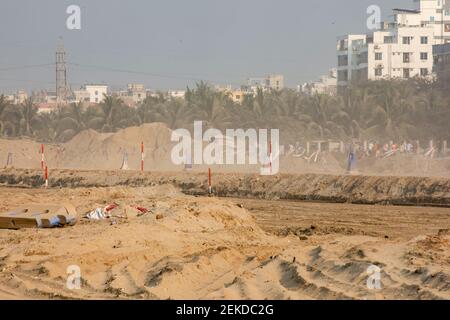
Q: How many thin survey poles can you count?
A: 5